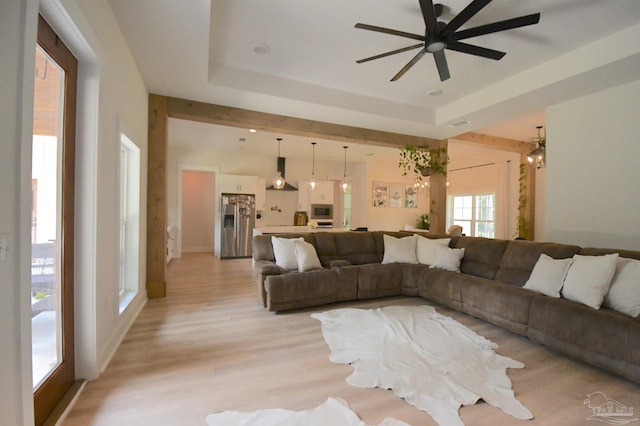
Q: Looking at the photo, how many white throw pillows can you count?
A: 8